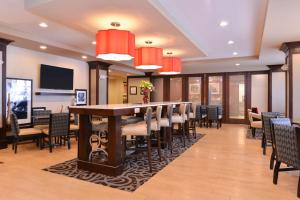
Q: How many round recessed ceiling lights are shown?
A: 8